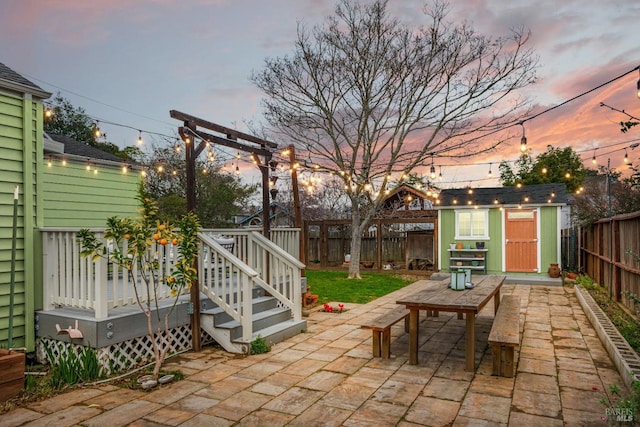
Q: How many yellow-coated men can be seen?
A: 0